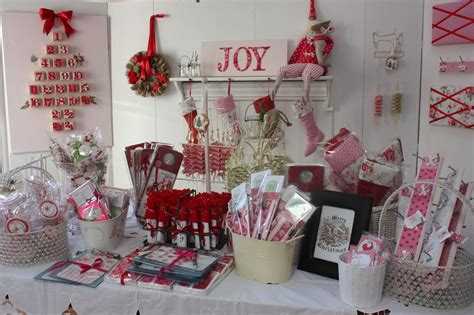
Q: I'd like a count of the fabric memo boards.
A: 2